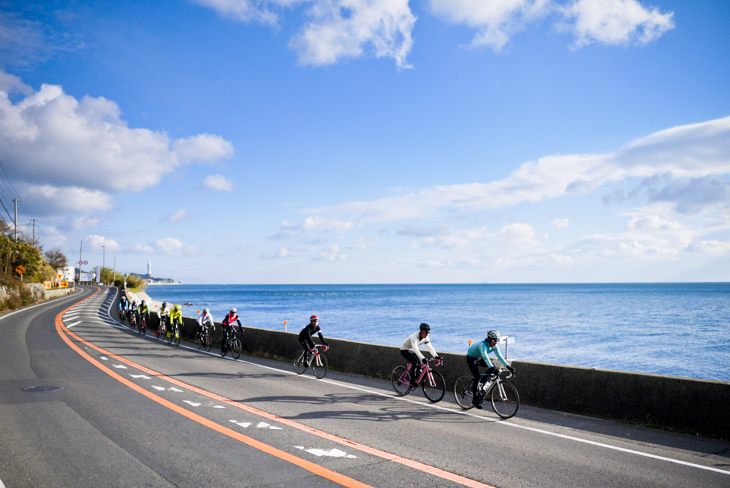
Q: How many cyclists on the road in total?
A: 10